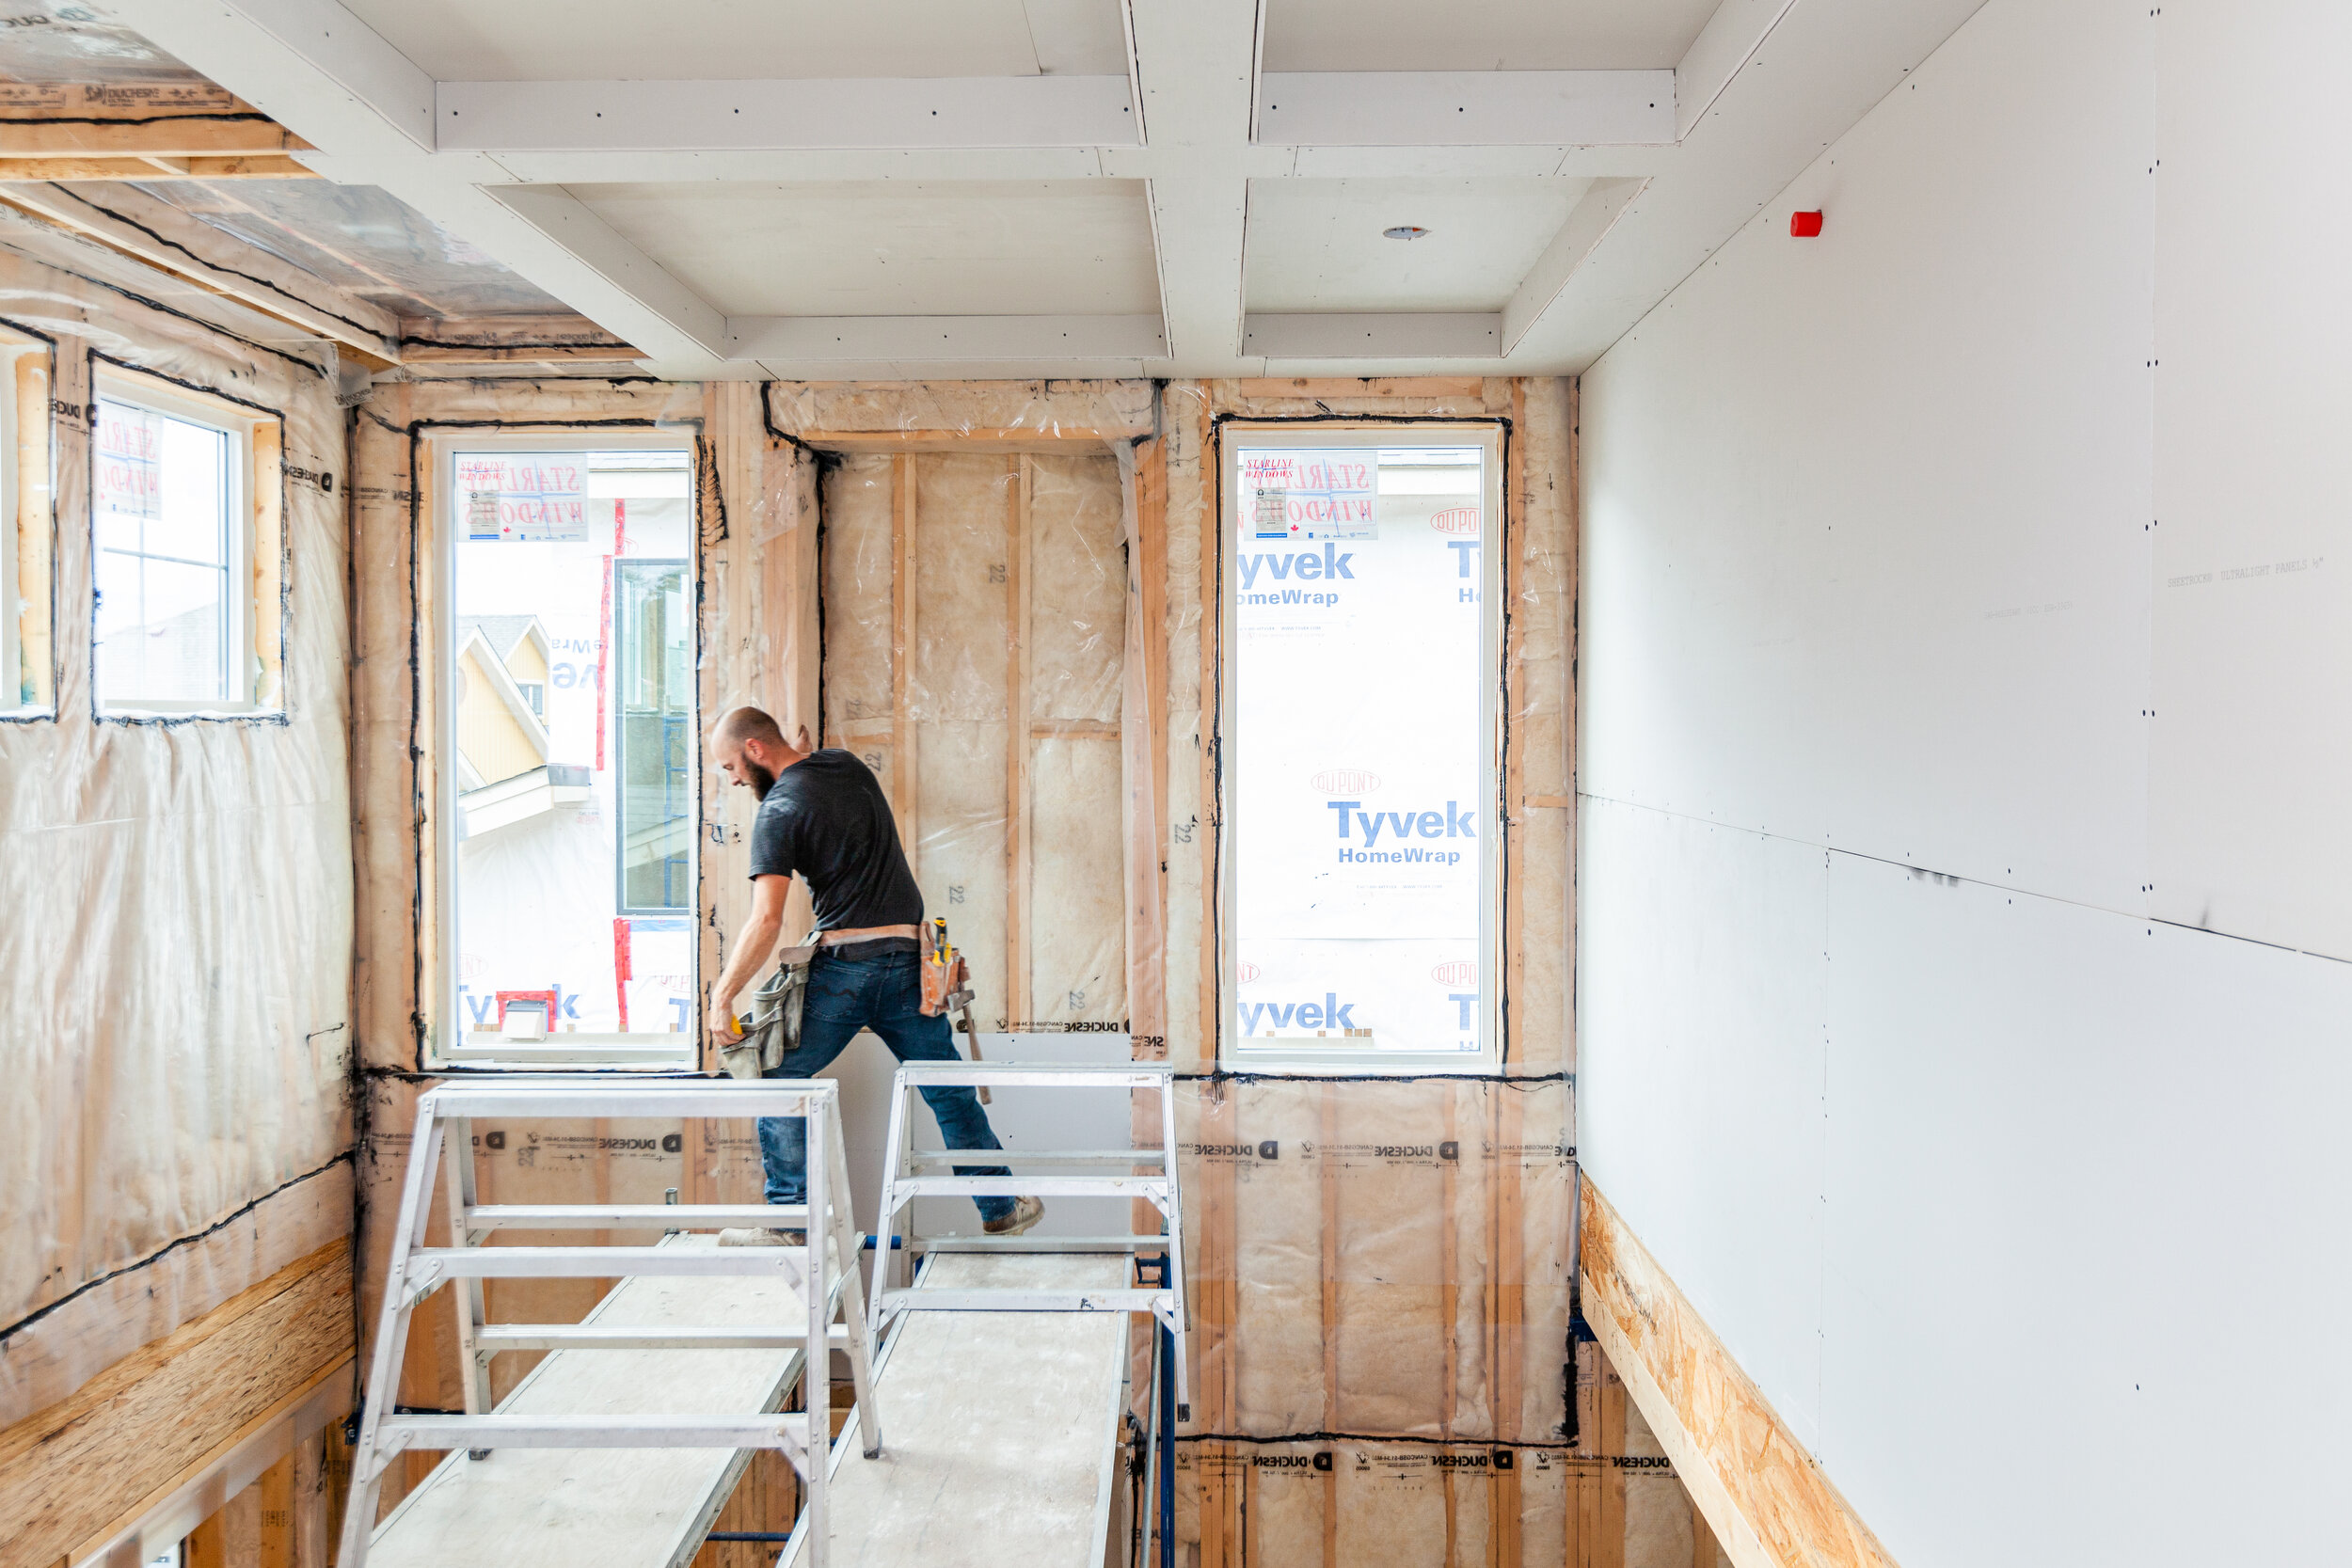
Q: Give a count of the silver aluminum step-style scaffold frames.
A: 2